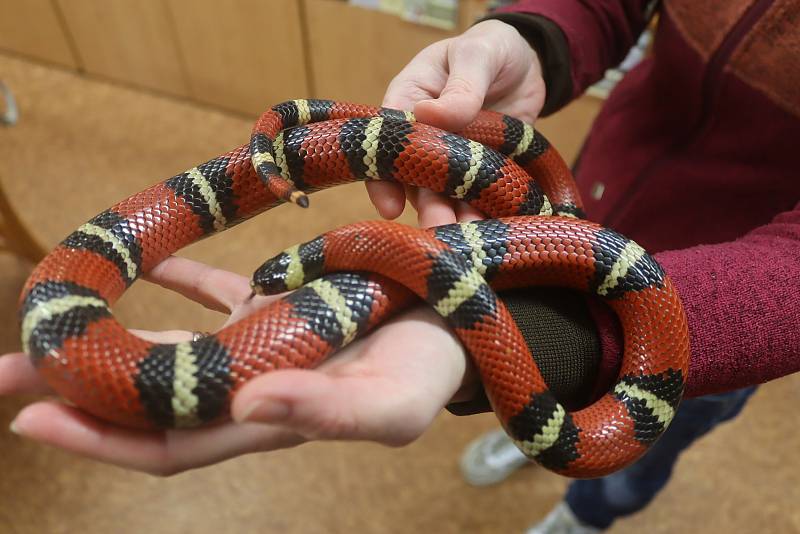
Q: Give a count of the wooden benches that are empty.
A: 0